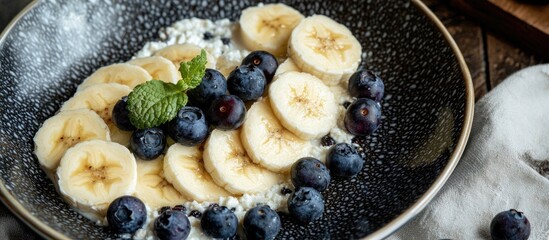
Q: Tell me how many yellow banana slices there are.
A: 14